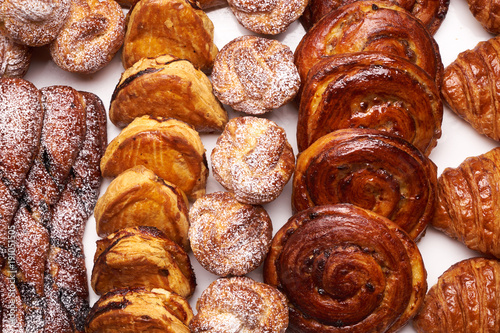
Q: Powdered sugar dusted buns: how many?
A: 8